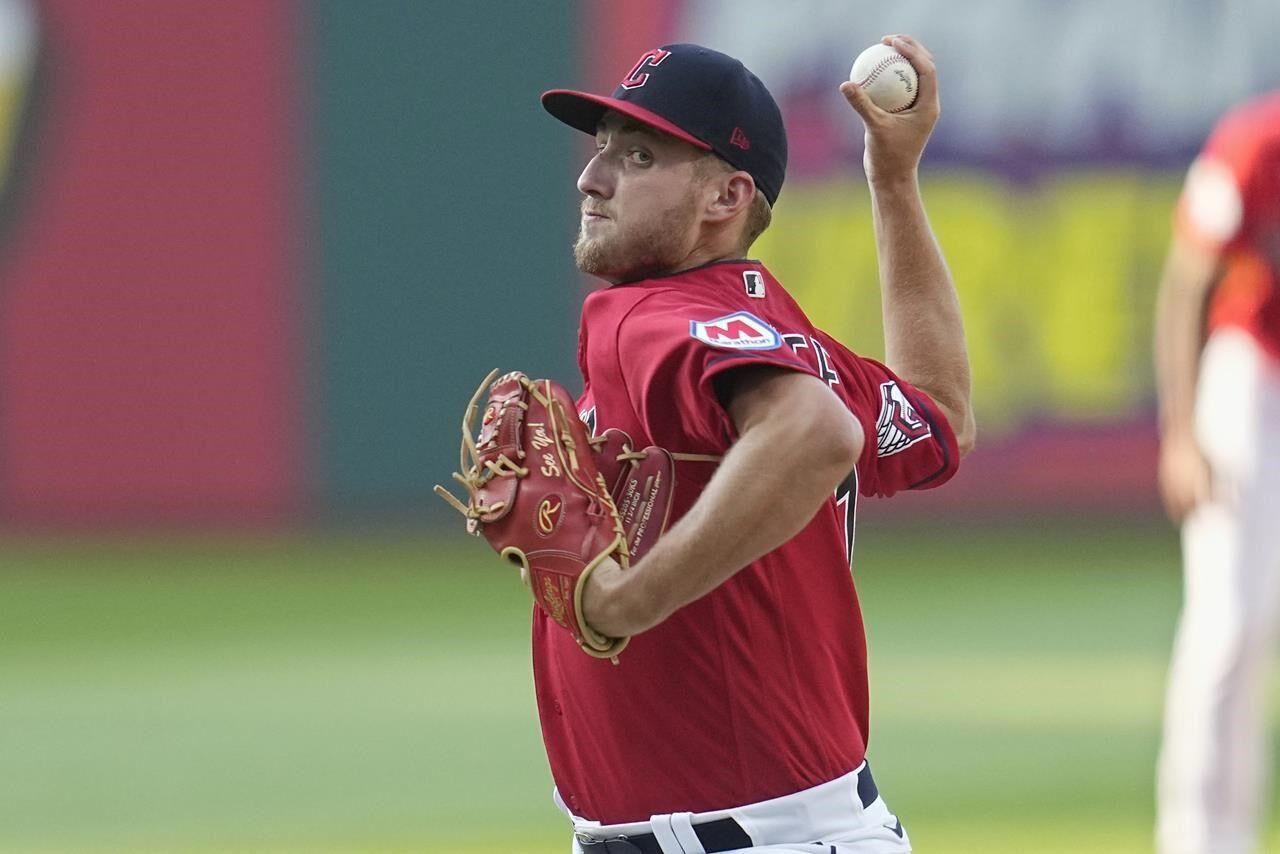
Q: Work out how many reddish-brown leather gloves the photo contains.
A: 1